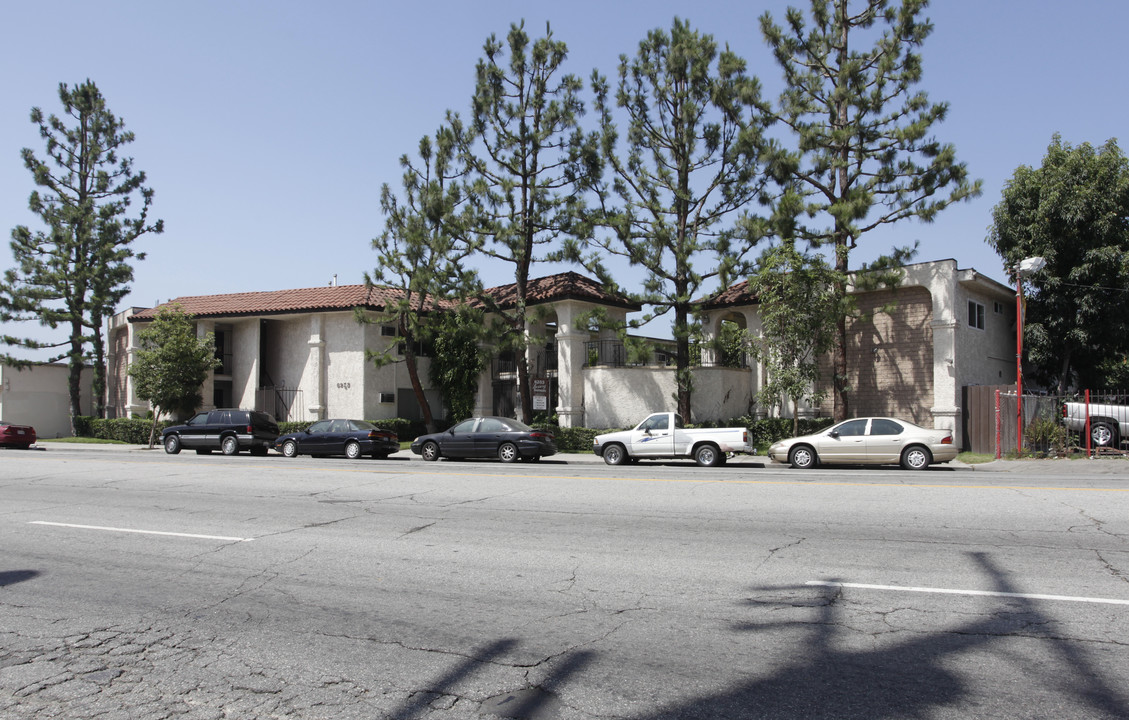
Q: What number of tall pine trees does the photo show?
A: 5